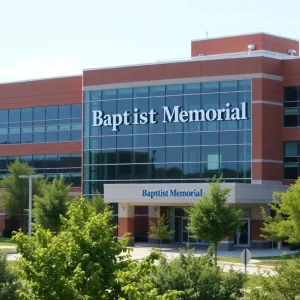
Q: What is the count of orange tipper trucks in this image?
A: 0